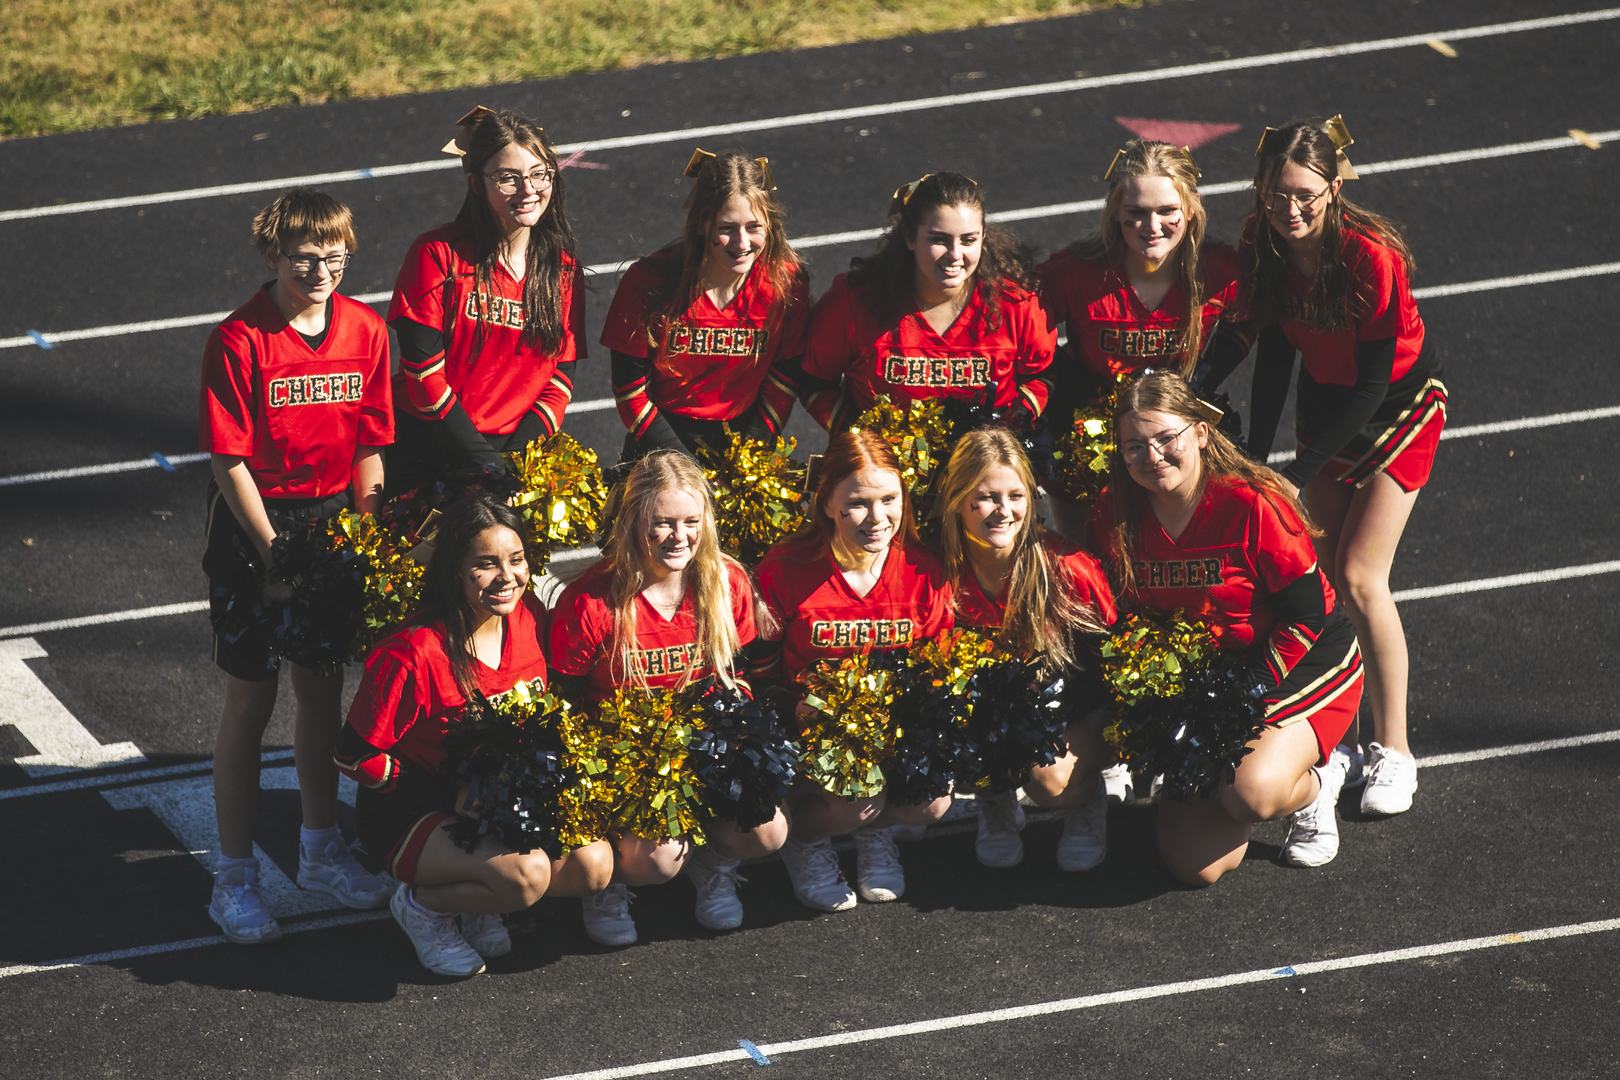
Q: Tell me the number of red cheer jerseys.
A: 11